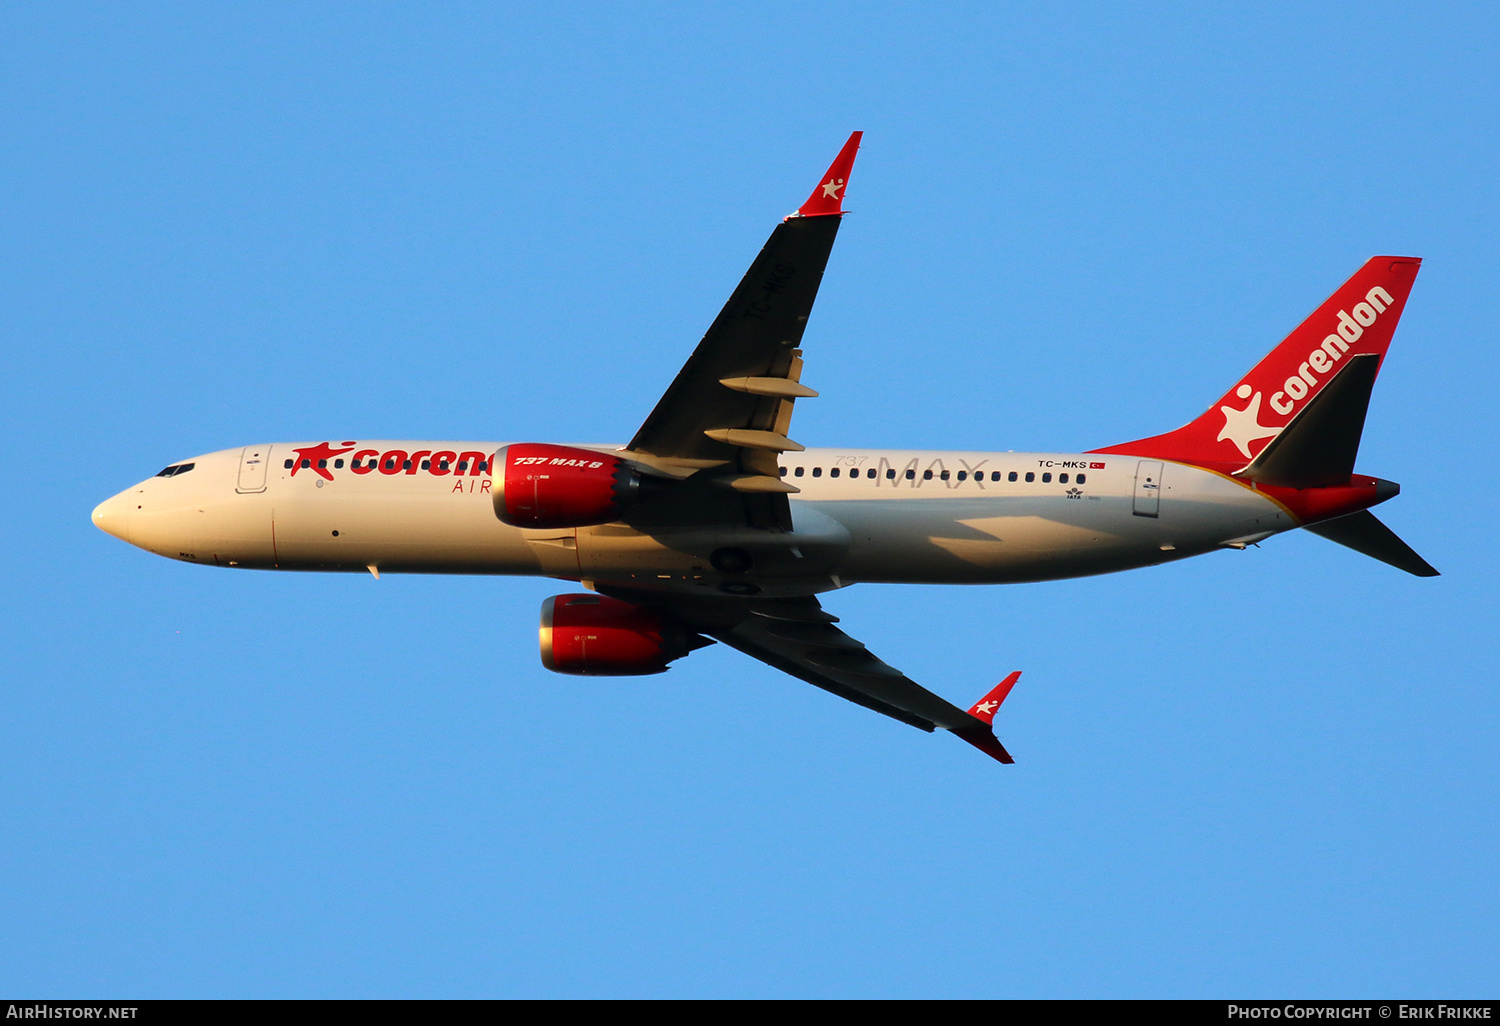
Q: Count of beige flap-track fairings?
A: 3